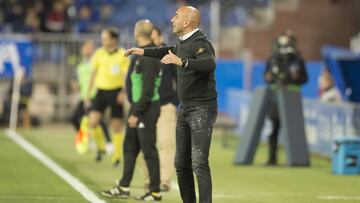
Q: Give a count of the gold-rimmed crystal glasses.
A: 0